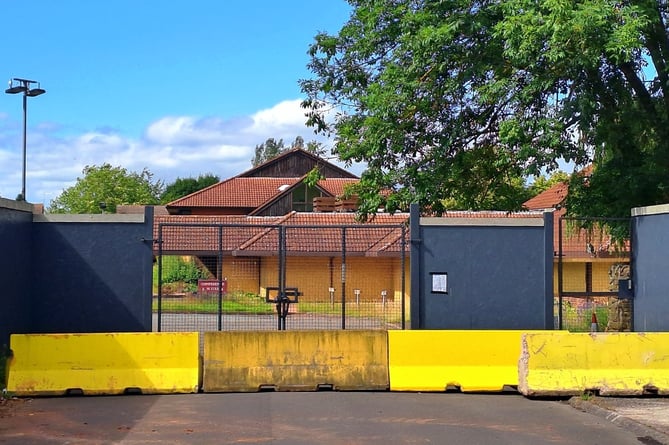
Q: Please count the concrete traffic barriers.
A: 4